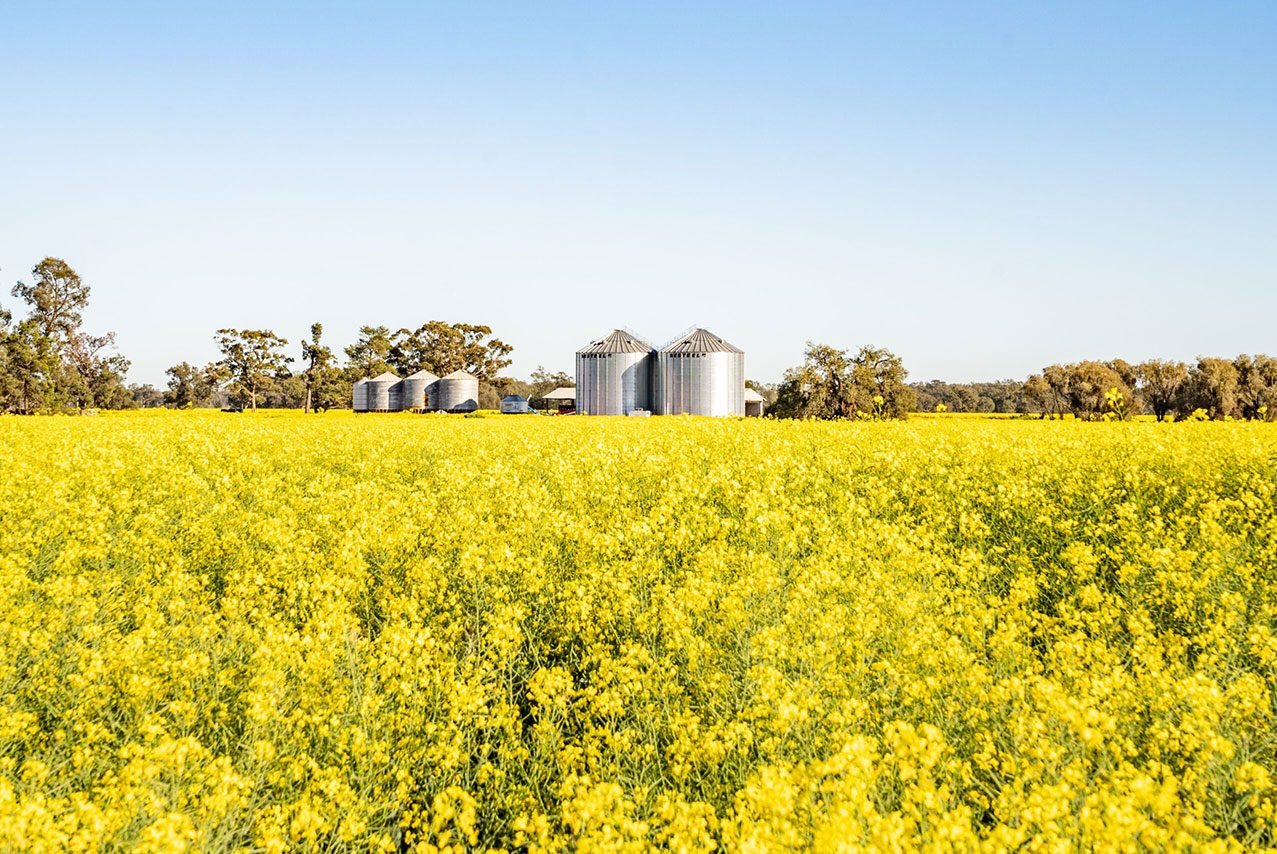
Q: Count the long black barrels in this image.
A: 0